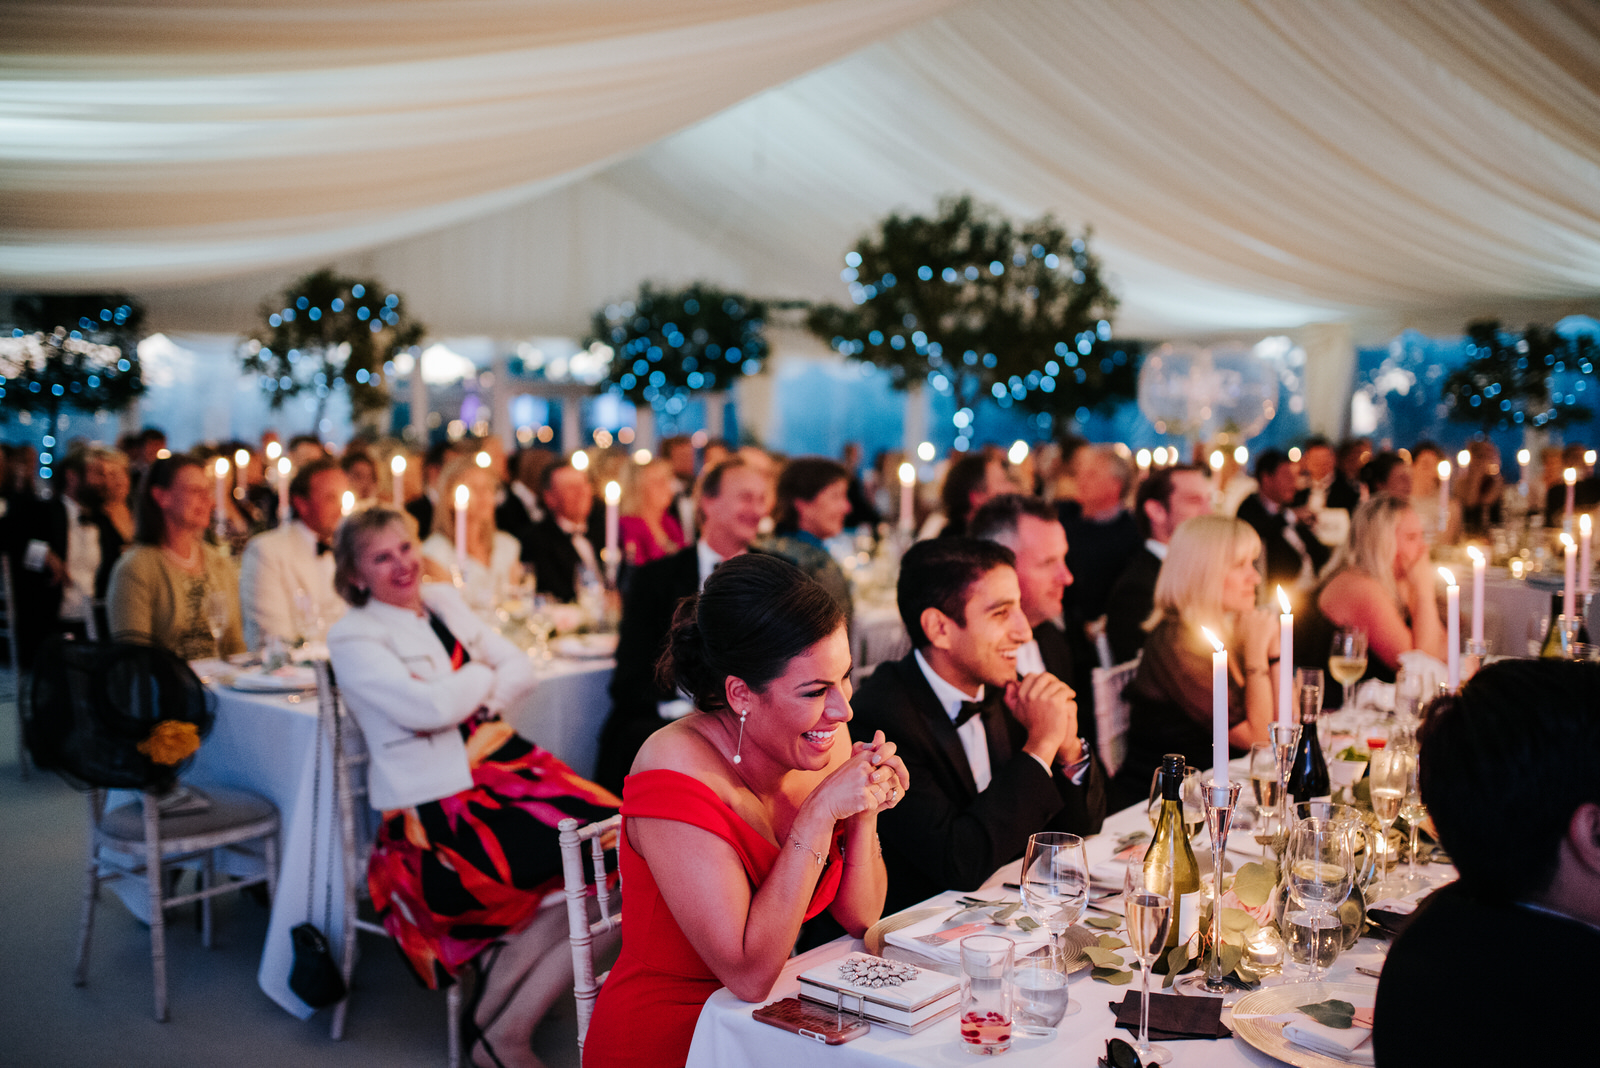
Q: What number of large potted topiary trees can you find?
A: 5